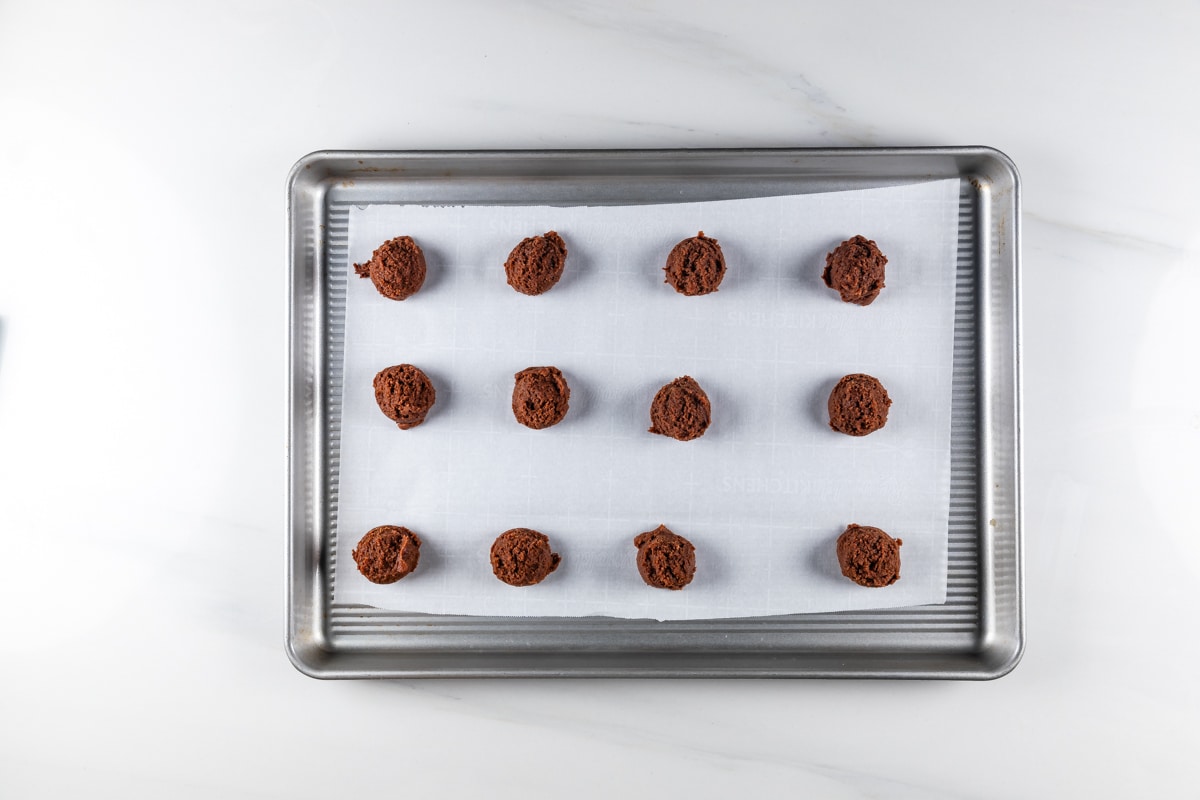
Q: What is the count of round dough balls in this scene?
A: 12